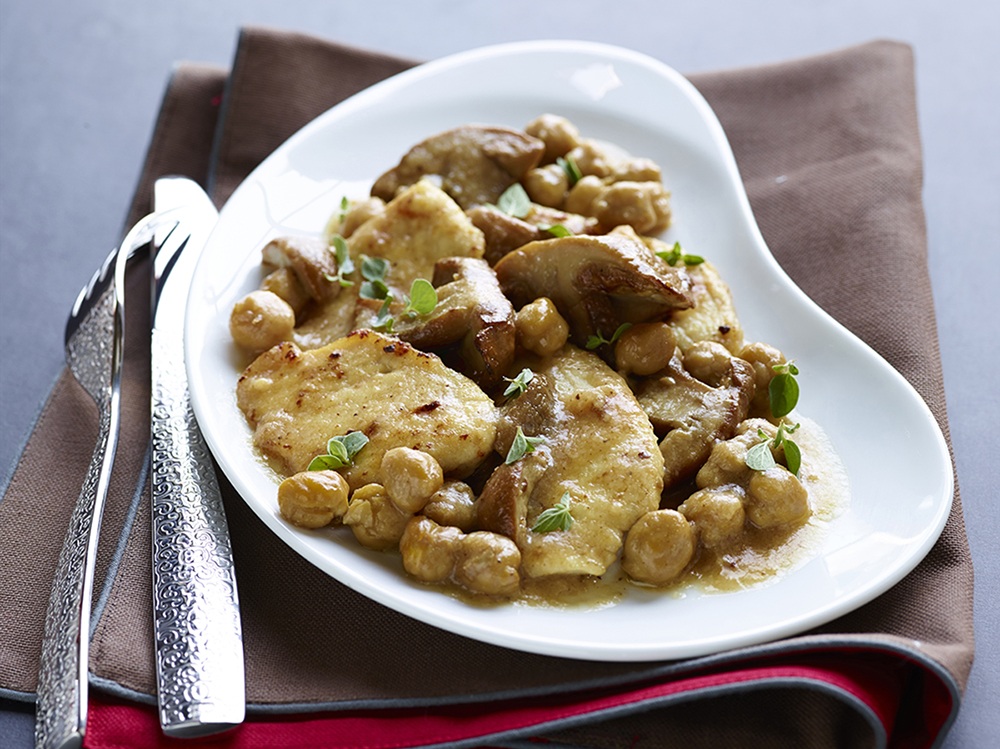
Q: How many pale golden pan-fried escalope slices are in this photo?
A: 4